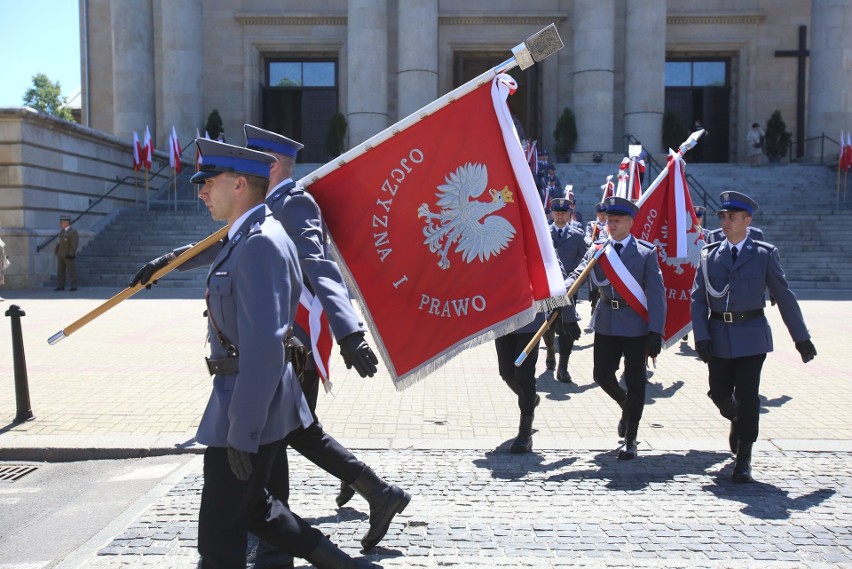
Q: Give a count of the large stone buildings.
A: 1